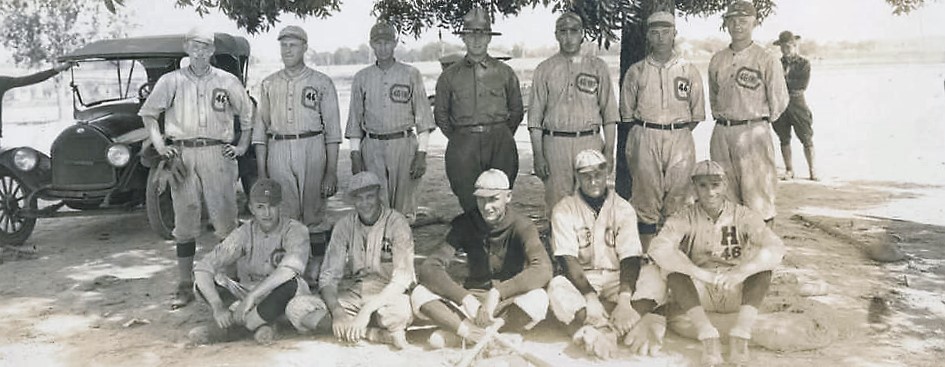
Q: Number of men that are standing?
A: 8